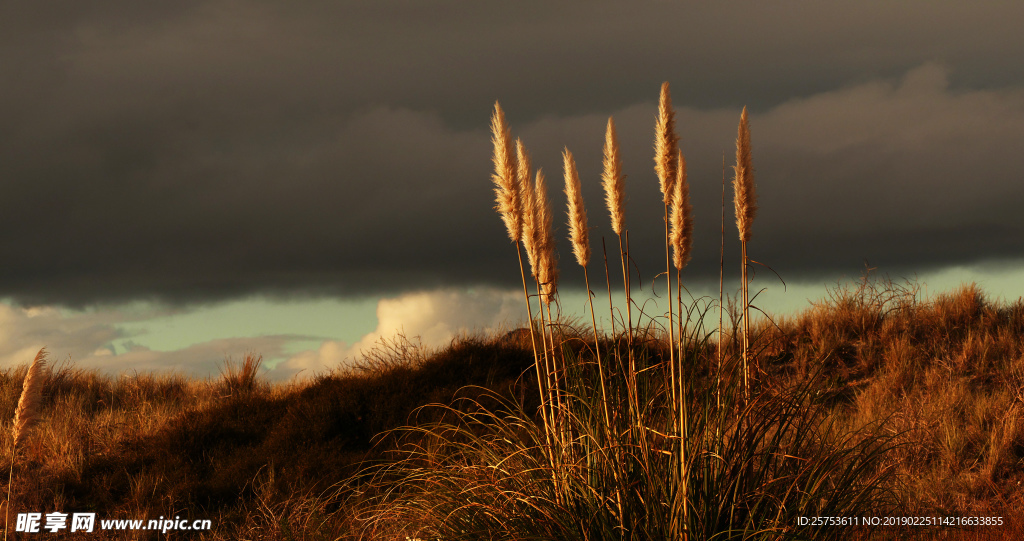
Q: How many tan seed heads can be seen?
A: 9